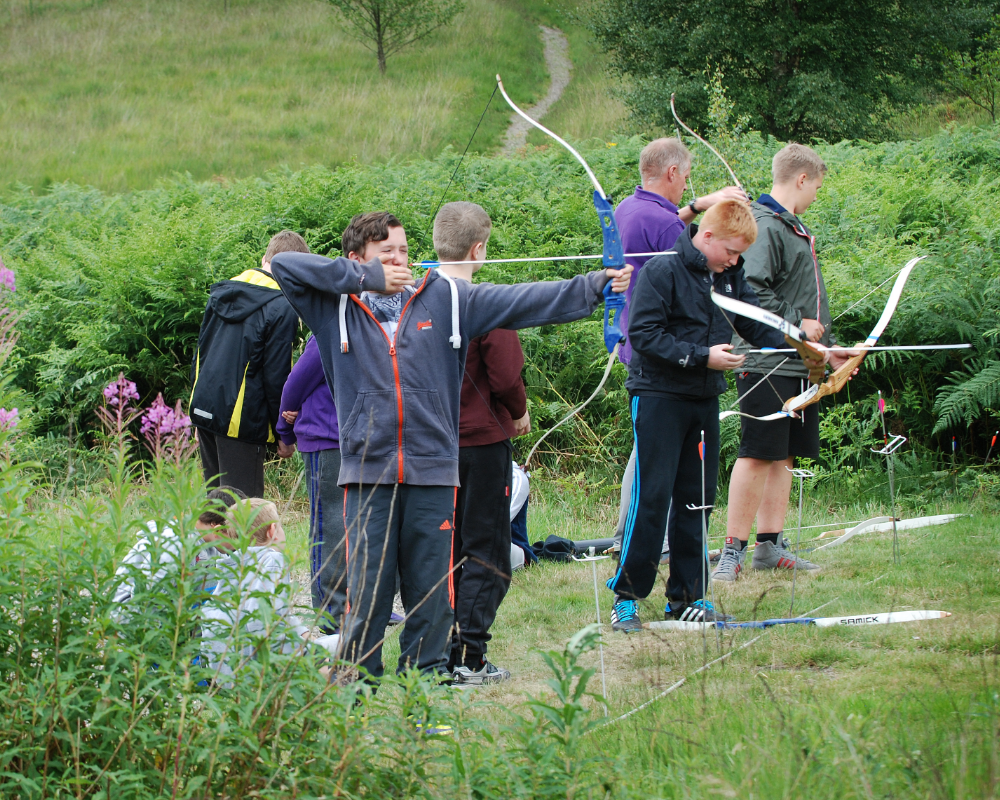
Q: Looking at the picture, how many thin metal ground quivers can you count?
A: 4